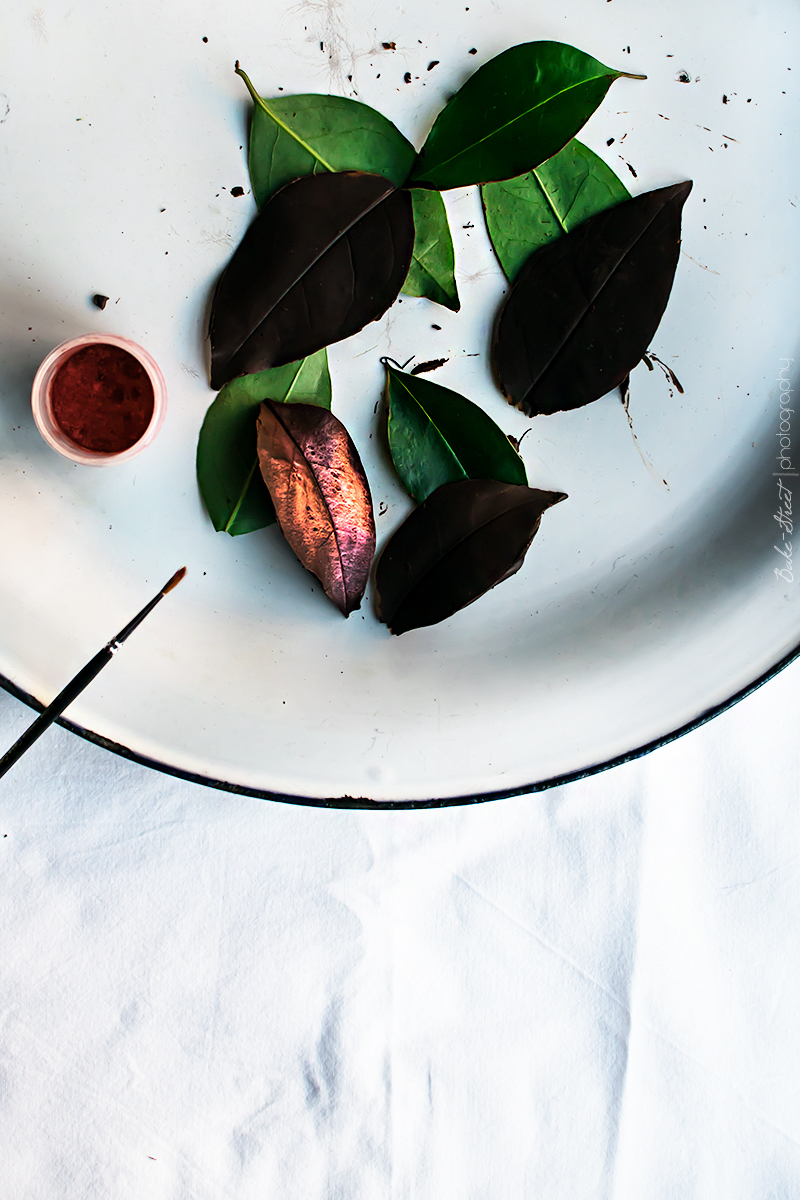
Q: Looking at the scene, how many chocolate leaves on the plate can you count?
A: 4